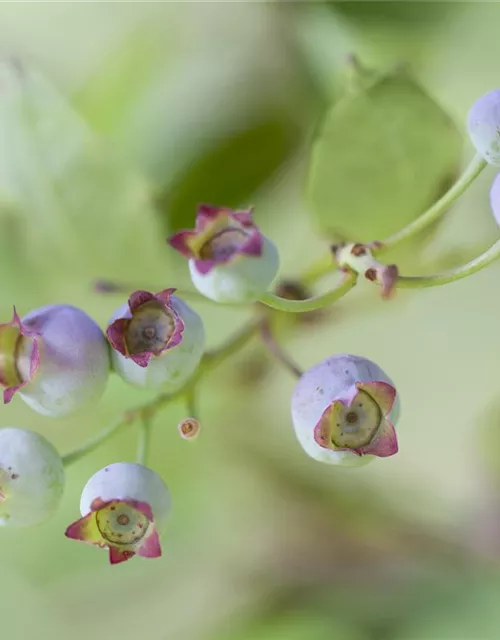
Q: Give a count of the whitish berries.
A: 8